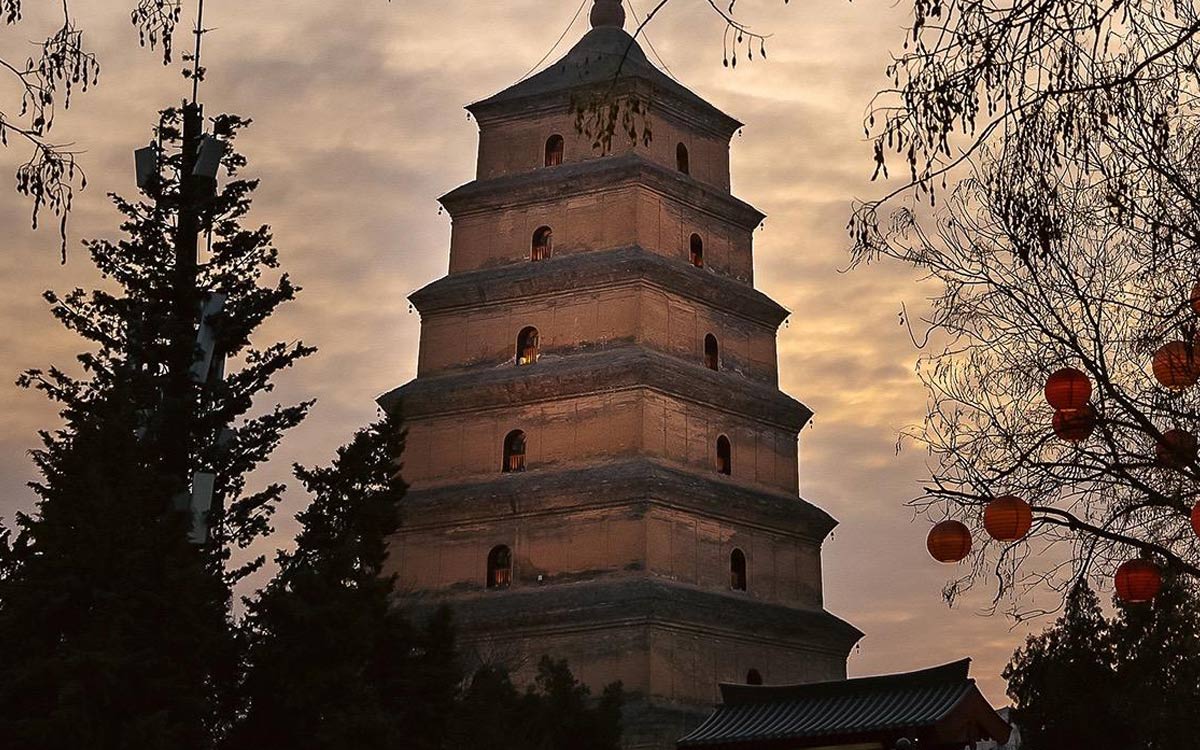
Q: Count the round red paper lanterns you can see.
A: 9